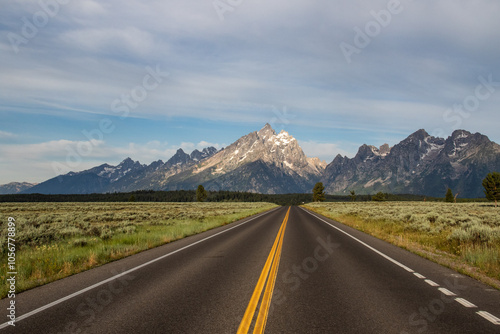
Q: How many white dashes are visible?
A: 5